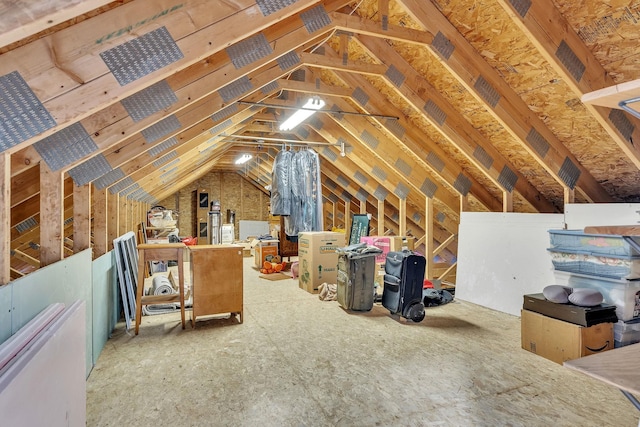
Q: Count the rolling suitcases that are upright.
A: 2